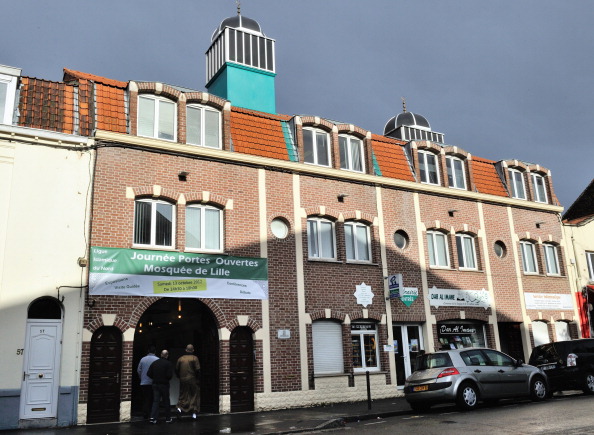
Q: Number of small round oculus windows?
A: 3